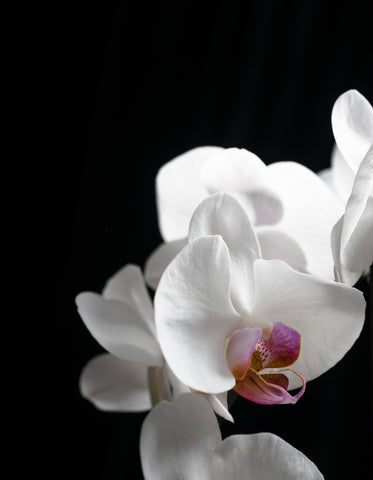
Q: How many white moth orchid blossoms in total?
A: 5